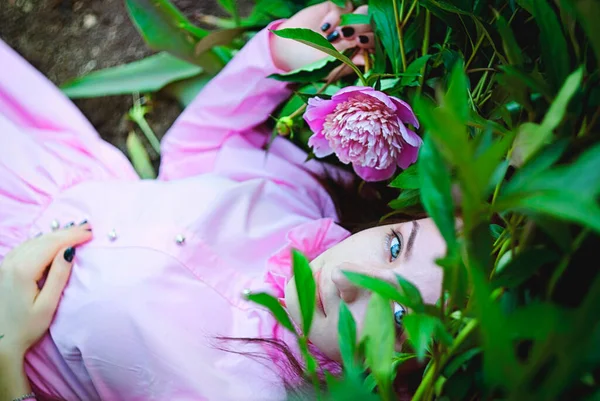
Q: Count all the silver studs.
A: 4